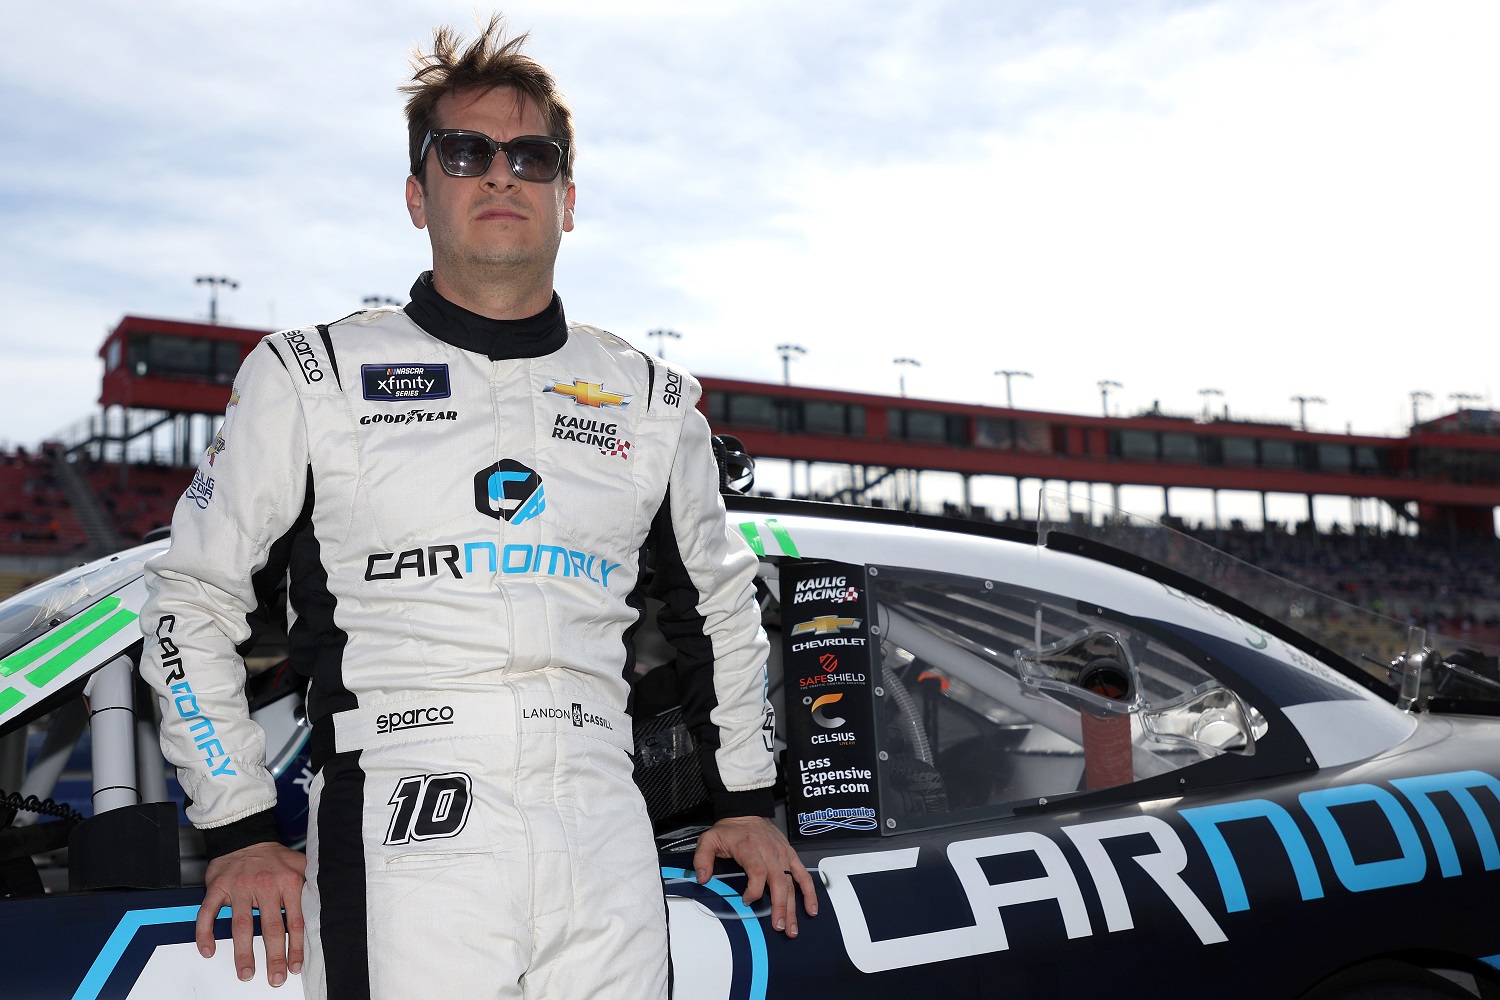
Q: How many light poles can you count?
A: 11